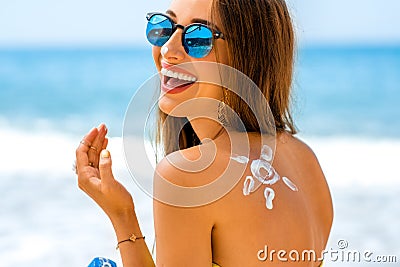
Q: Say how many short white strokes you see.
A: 5